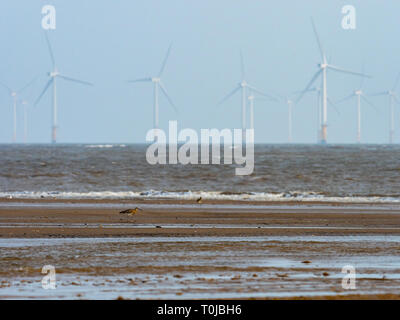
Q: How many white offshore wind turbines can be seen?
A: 11